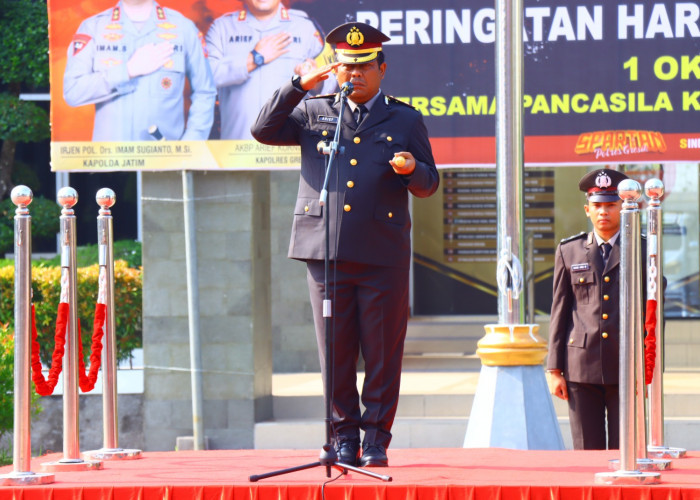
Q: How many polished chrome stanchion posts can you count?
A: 6